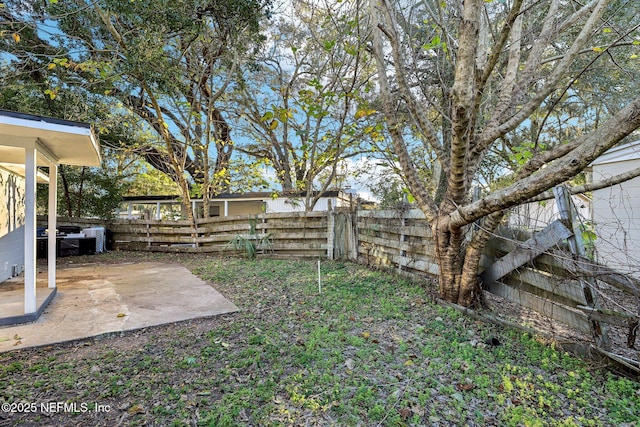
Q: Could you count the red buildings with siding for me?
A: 0